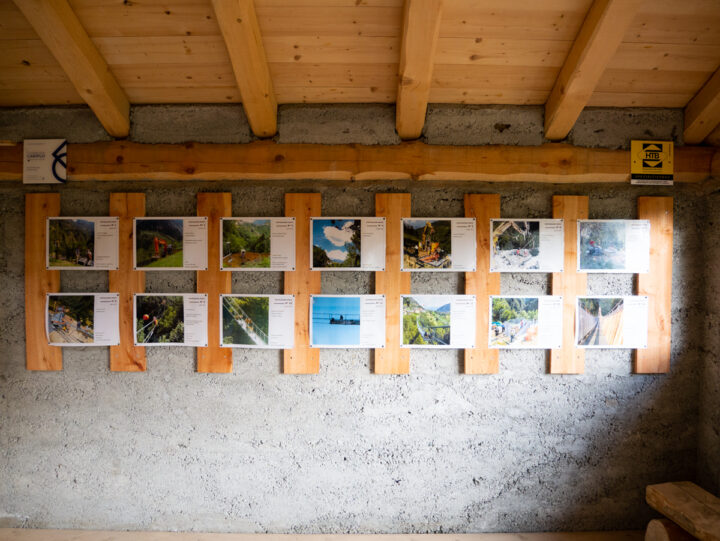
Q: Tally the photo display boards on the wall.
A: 14